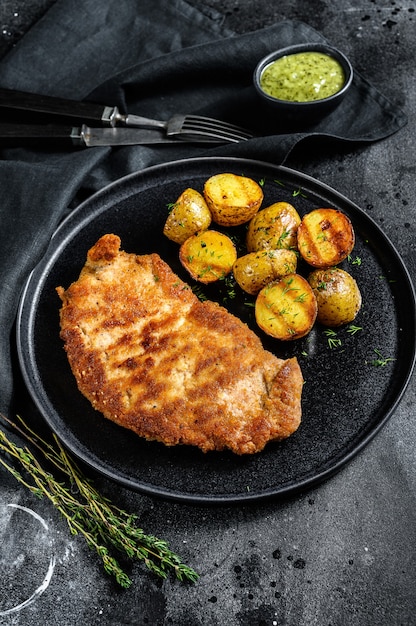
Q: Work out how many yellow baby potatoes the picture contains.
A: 8